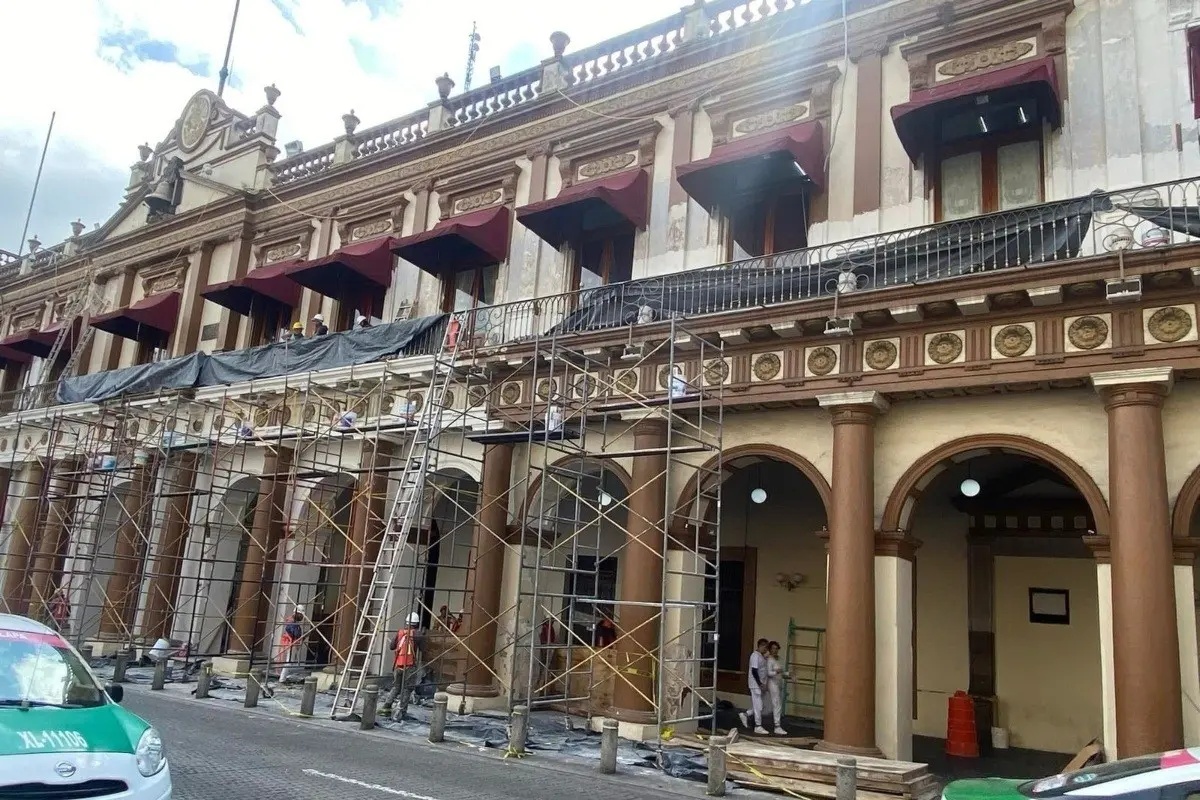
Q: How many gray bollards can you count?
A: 12